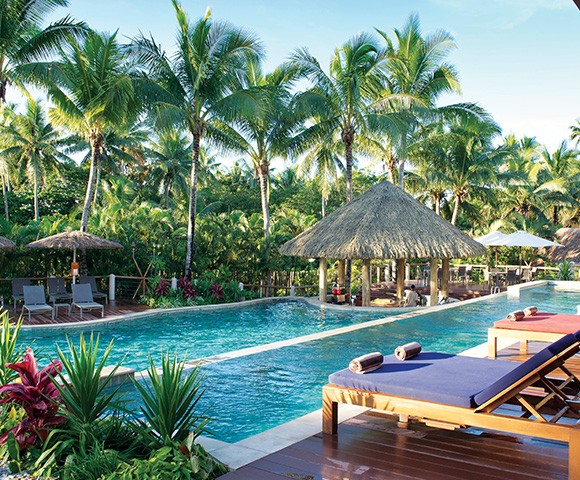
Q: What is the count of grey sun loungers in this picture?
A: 5